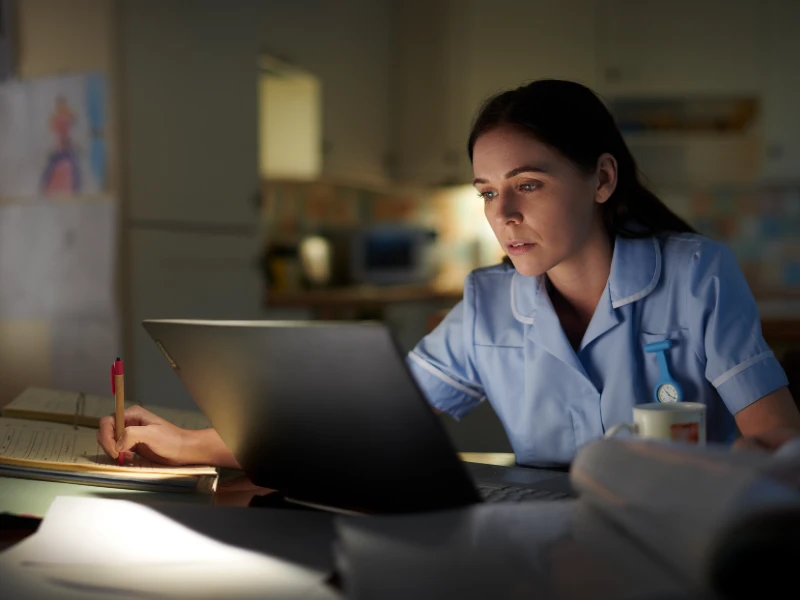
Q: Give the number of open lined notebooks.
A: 1